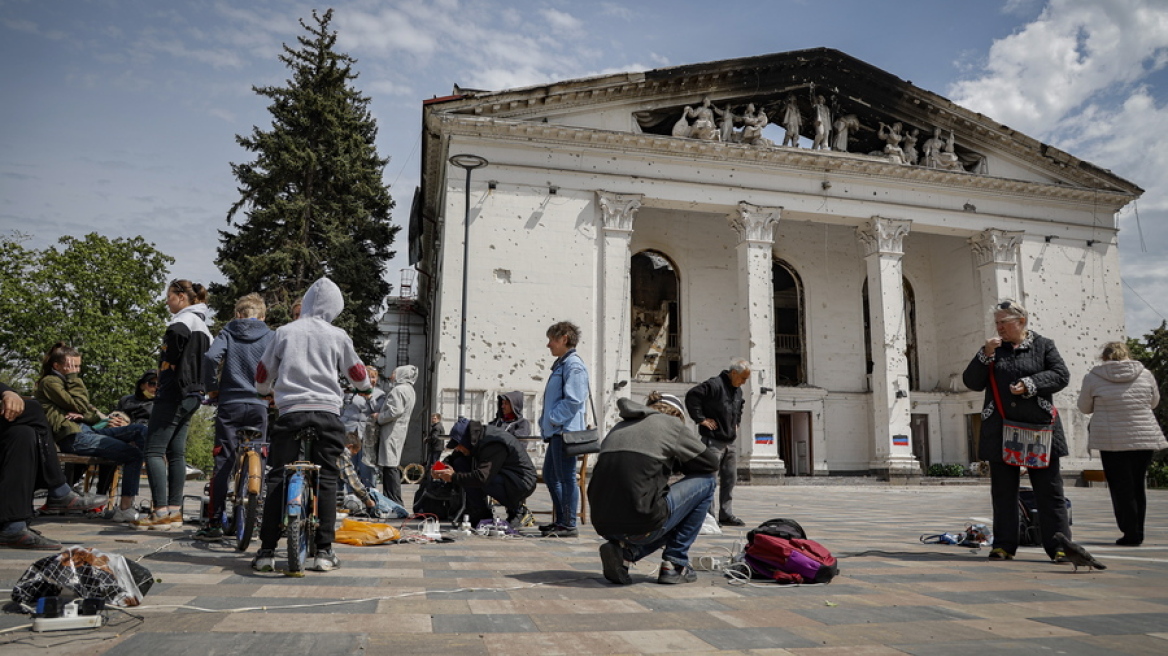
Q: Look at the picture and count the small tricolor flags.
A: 2